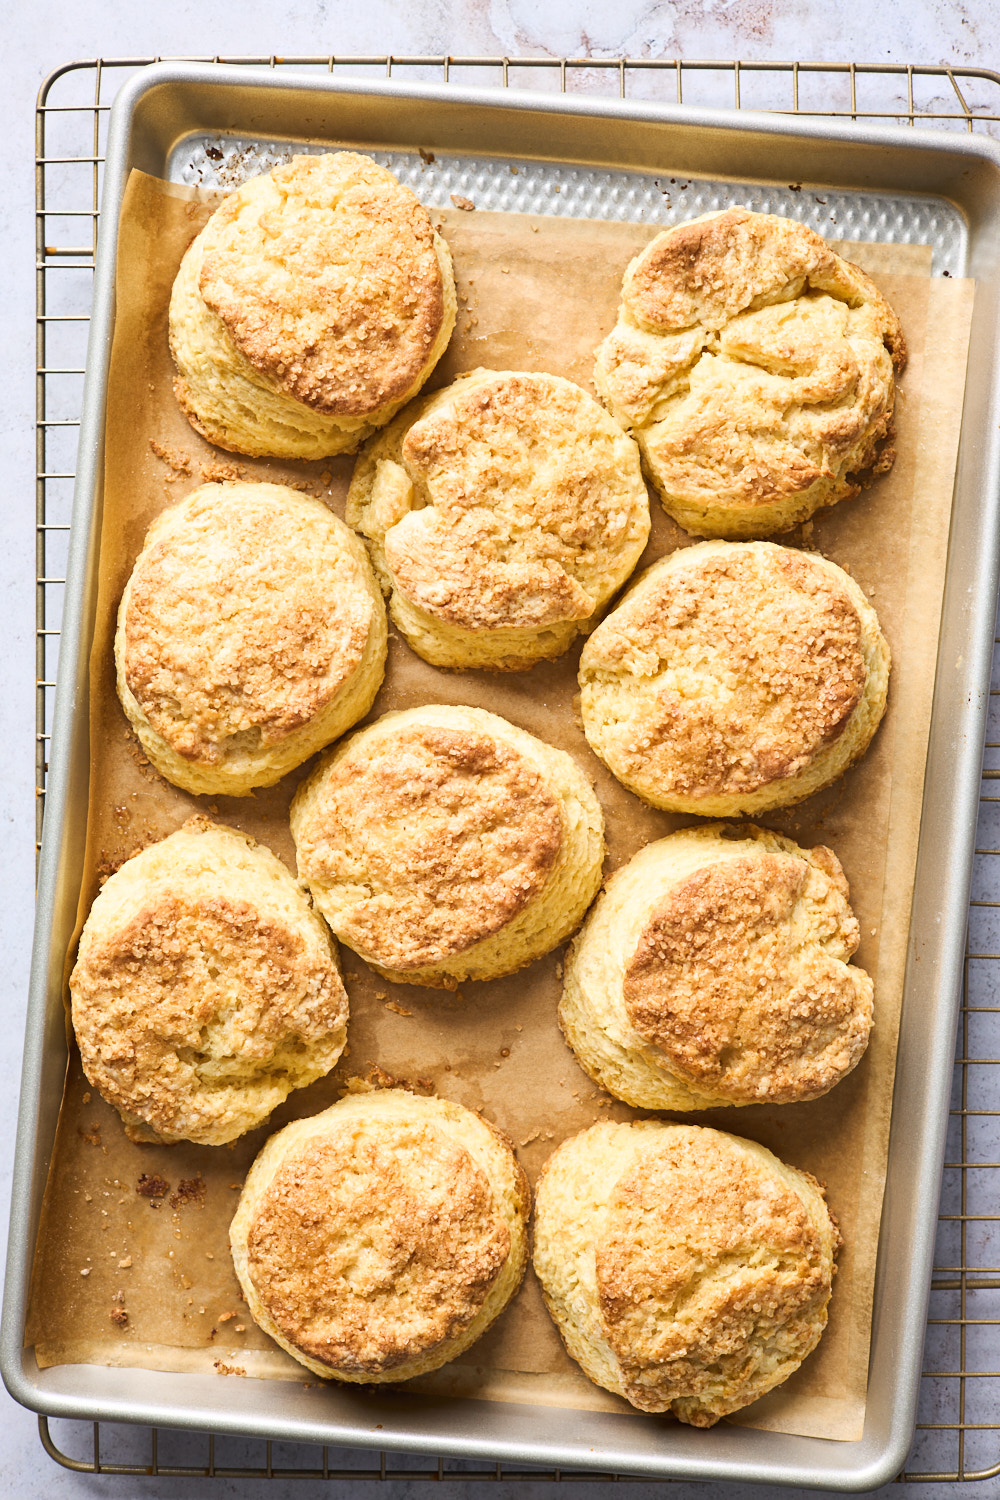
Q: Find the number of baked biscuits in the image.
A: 10